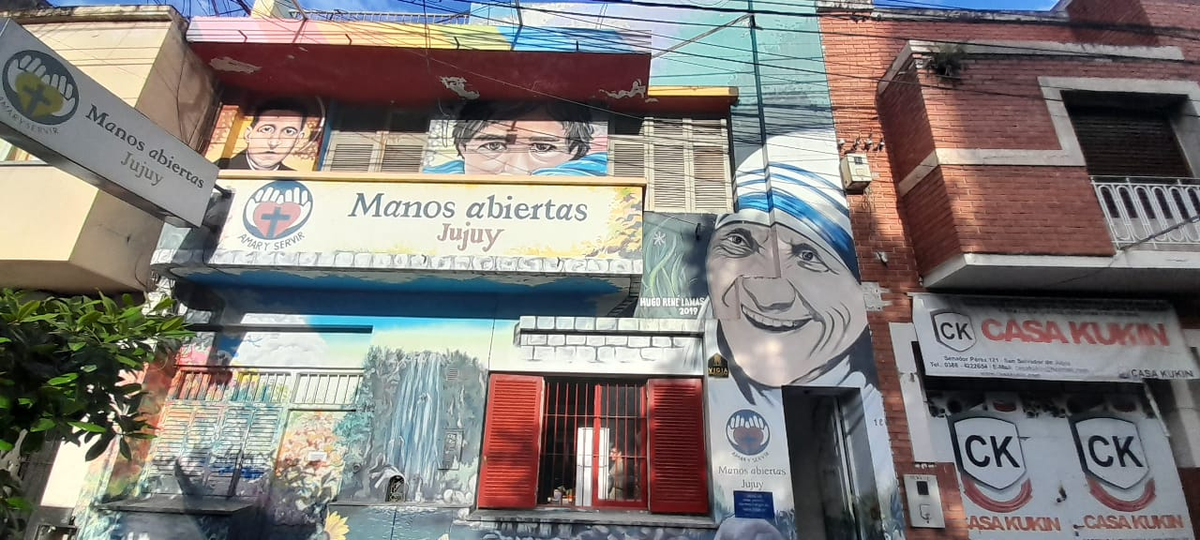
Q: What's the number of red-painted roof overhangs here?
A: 1